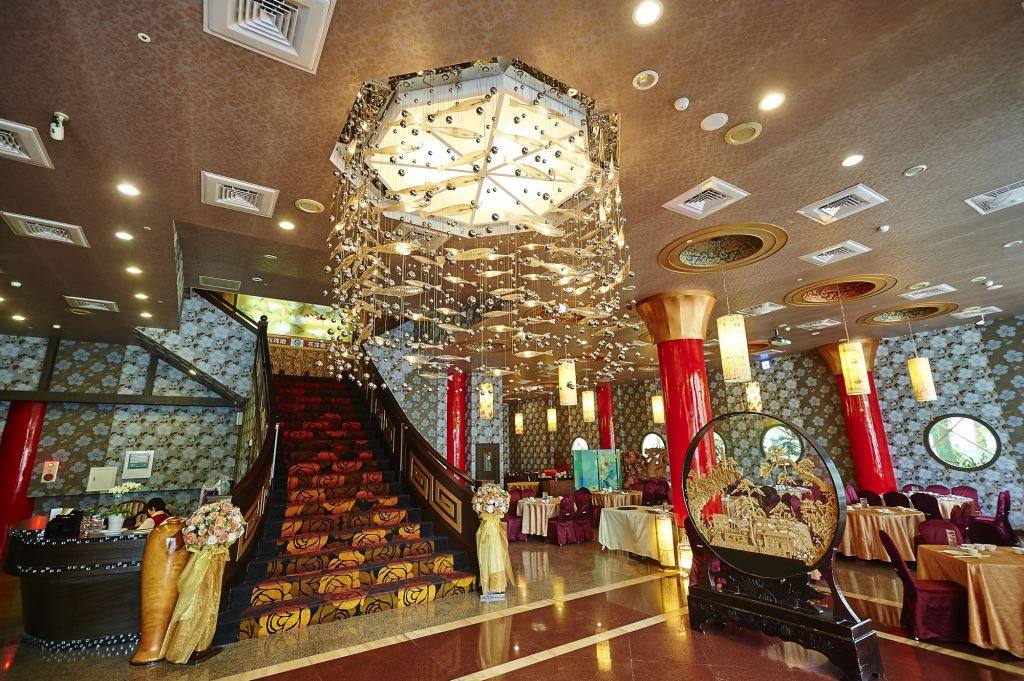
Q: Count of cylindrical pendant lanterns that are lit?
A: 10